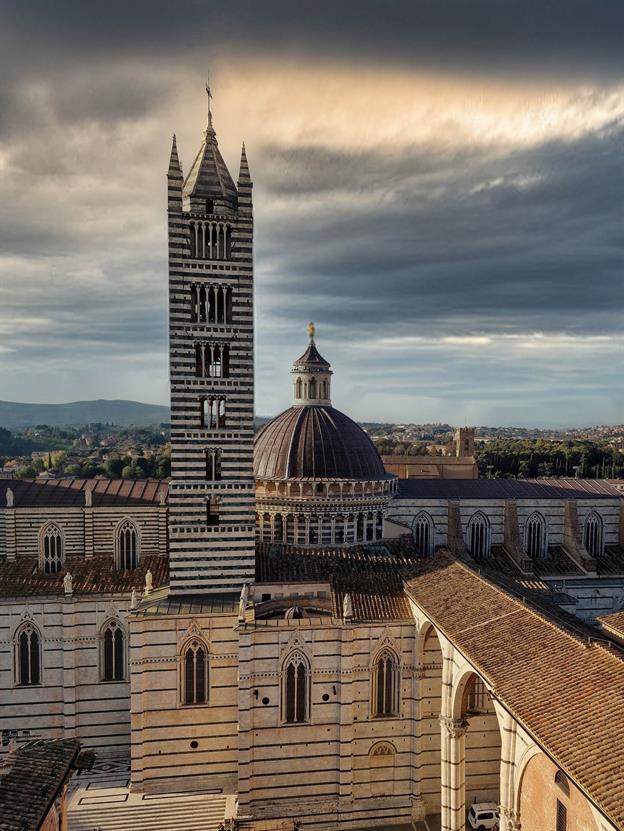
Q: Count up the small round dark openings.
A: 3